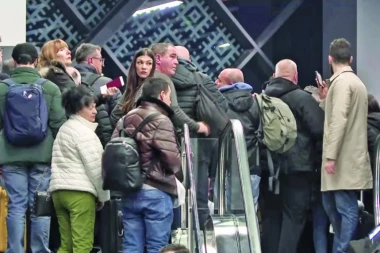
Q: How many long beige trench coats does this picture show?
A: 1